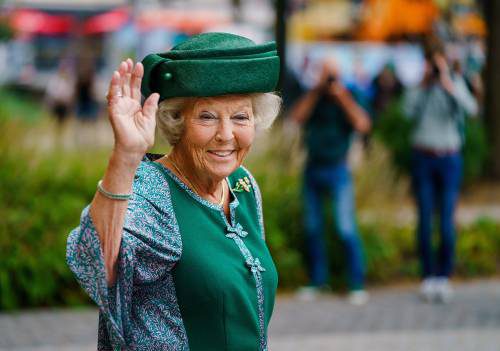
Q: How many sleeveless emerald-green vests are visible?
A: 1